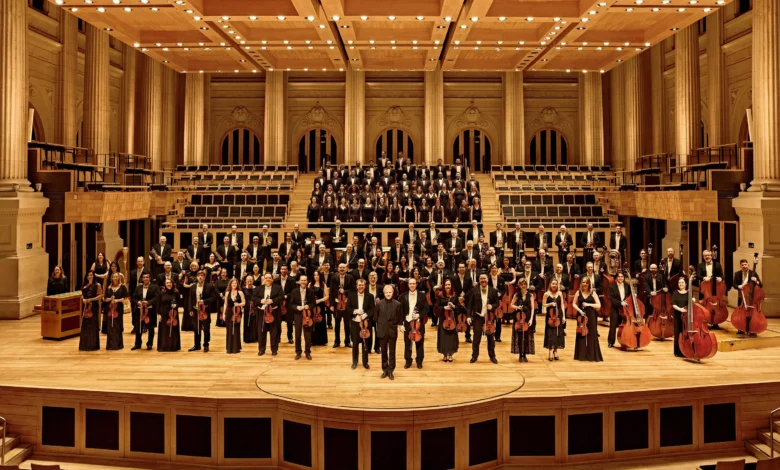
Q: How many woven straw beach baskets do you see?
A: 0